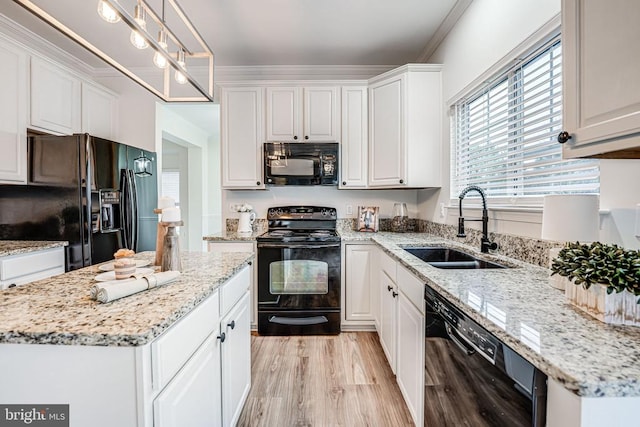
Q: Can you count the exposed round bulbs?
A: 4